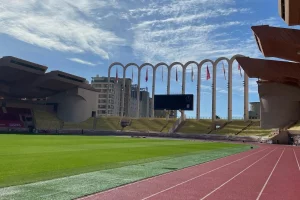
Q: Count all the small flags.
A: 9